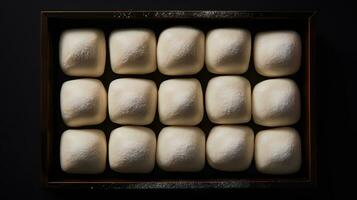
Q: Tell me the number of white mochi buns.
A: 15